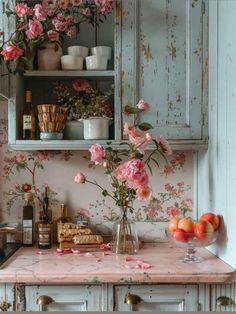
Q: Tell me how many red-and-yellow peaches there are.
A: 5